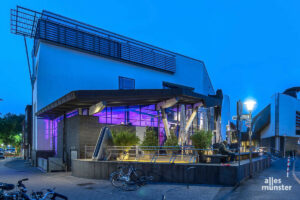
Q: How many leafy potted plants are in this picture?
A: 4